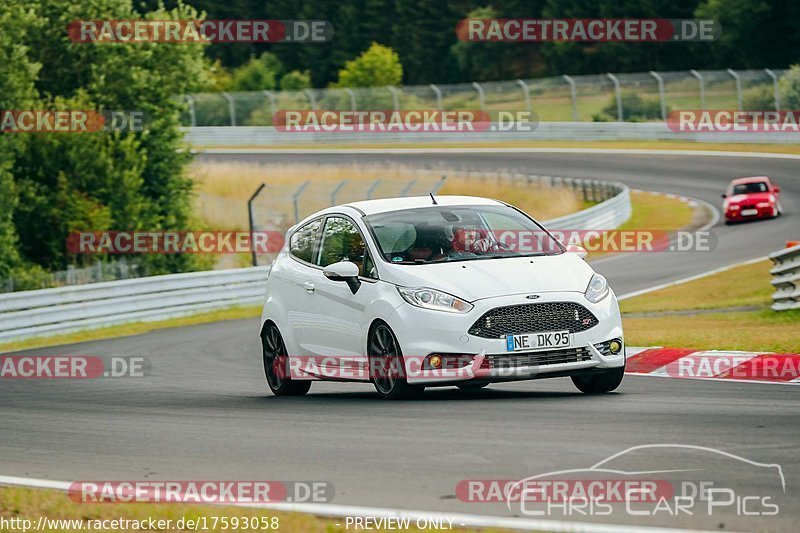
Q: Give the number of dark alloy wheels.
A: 2